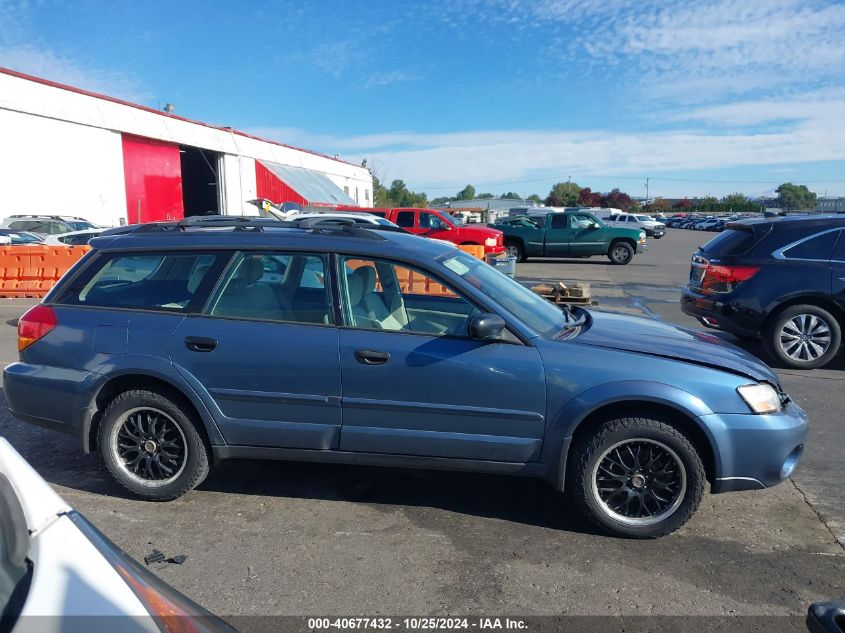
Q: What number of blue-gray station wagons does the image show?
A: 1